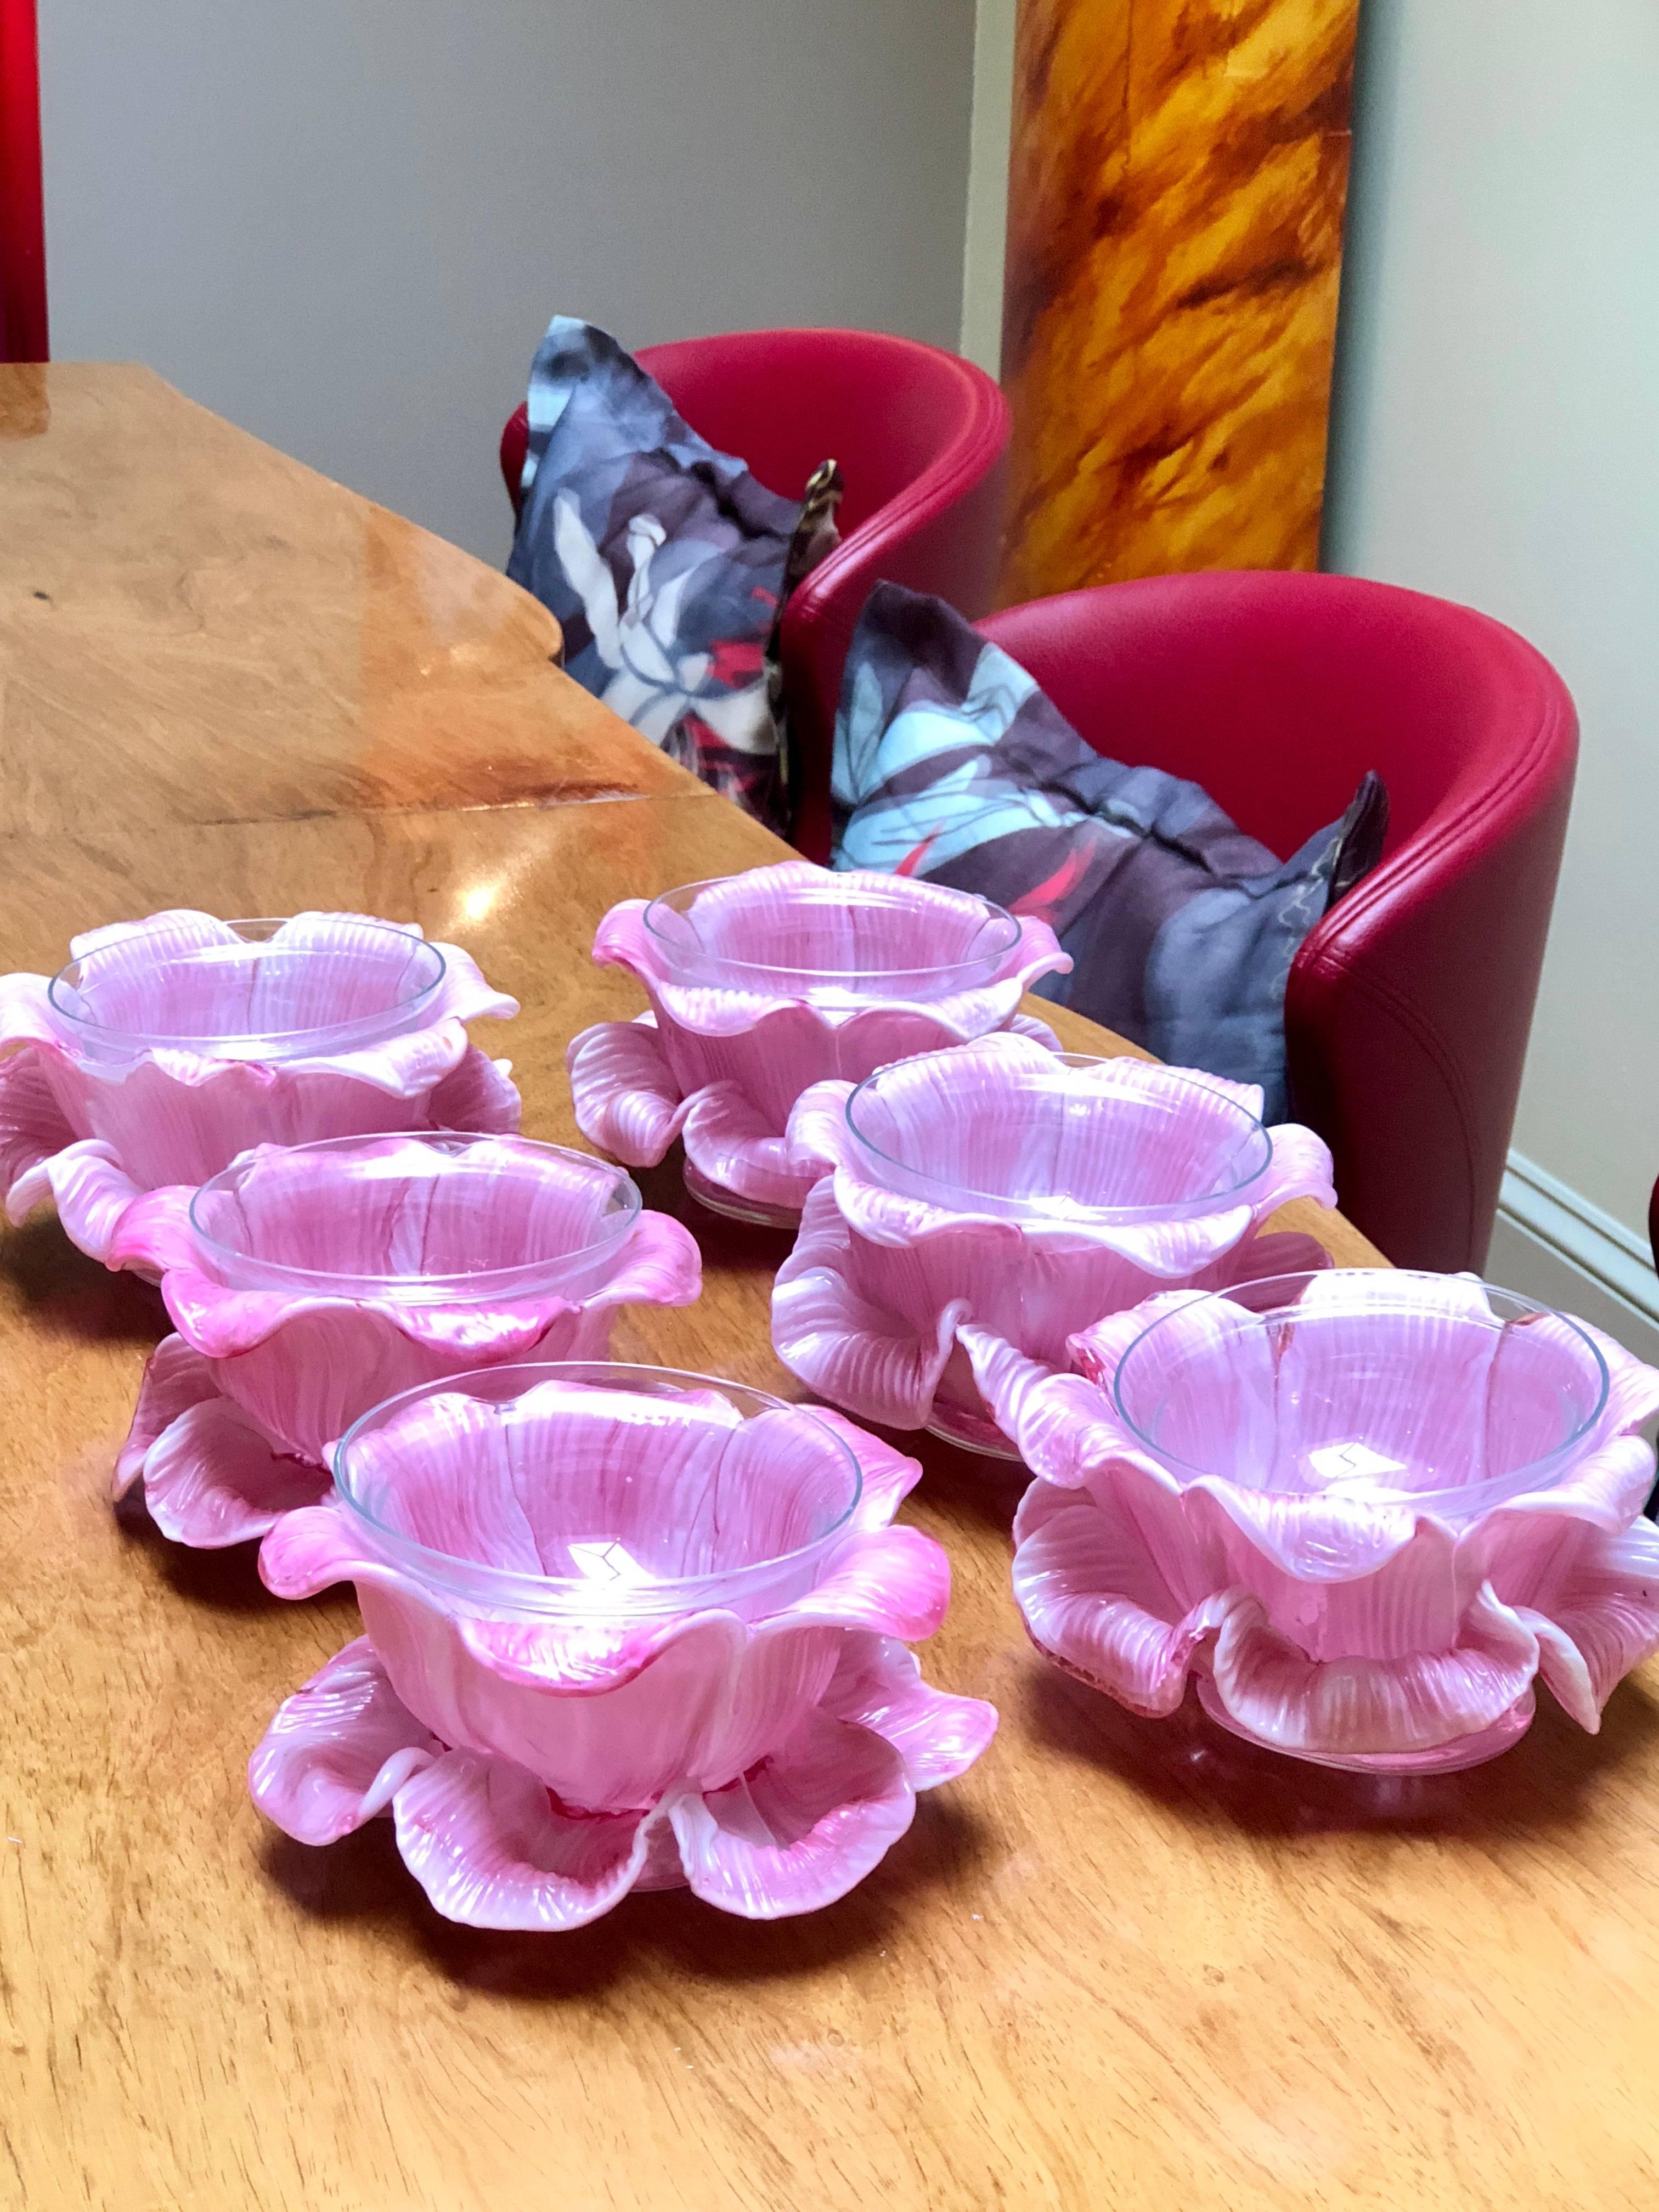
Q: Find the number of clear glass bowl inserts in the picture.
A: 6